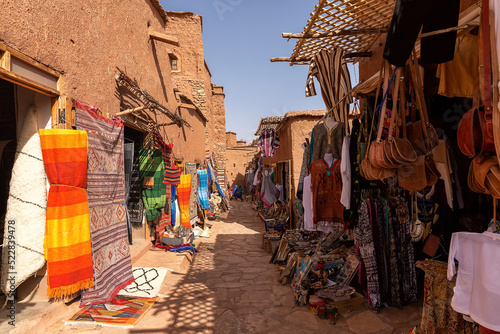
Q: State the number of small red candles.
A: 0